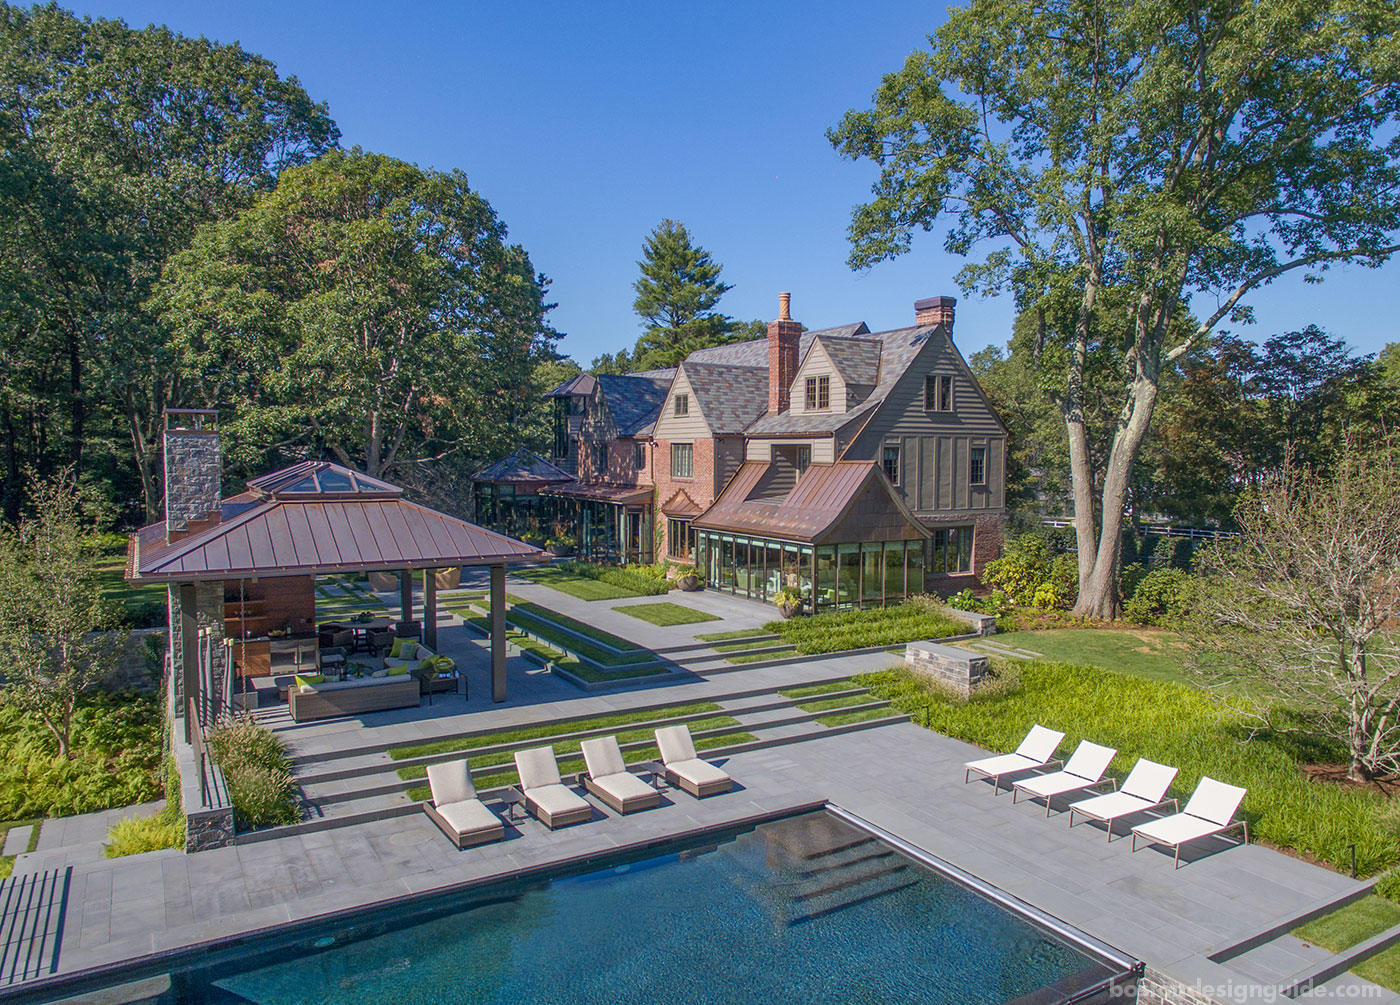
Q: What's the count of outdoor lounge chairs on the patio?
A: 8